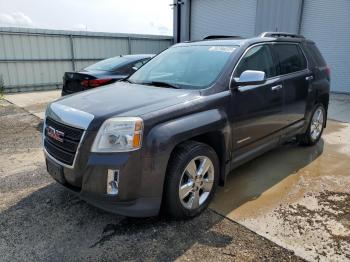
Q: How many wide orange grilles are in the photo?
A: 0